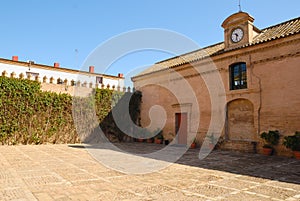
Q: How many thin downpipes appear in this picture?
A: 1